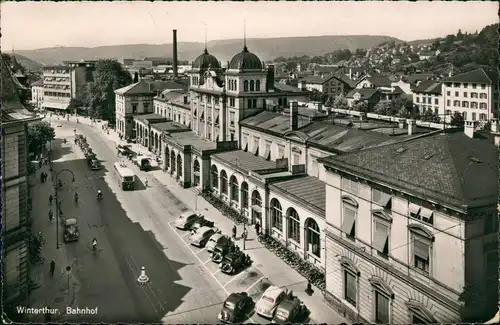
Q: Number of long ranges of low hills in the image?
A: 1